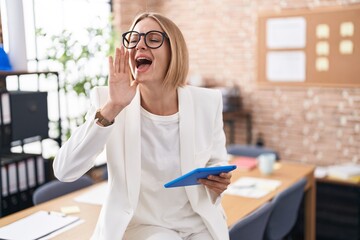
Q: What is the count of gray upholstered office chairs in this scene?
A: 4